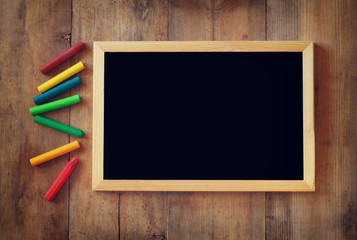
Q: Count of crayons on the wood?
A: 7